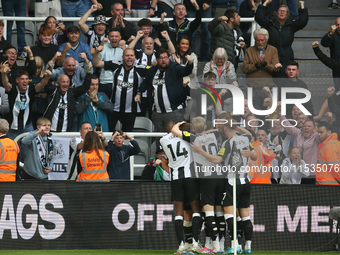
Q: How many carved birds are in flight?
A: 0